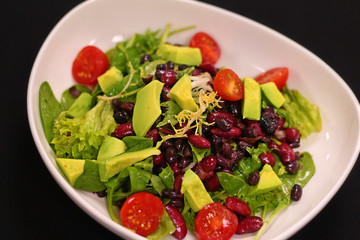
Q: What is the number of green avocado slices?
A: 11